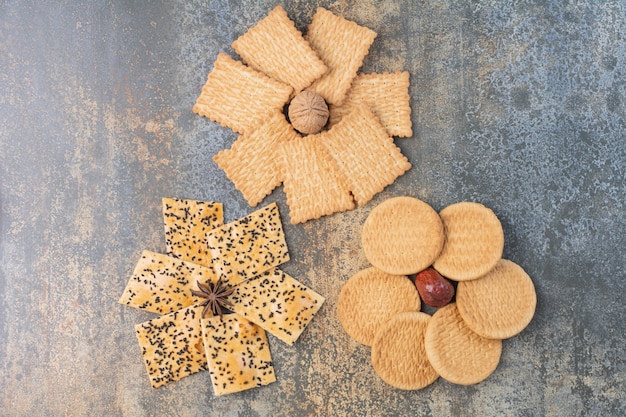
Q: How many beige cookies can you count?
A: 13